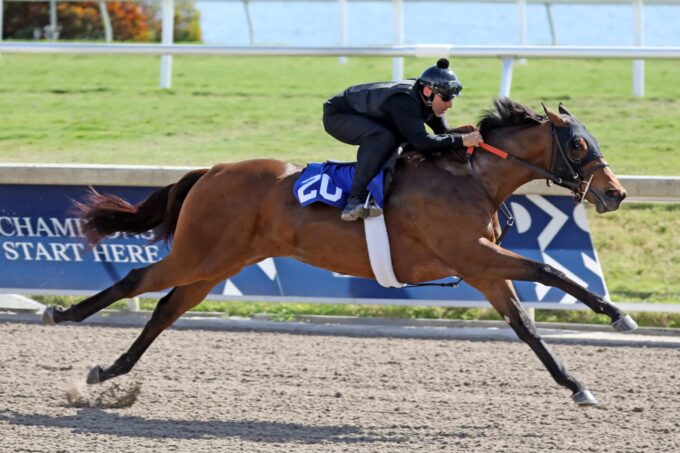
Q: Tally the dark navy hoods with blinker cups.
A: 1